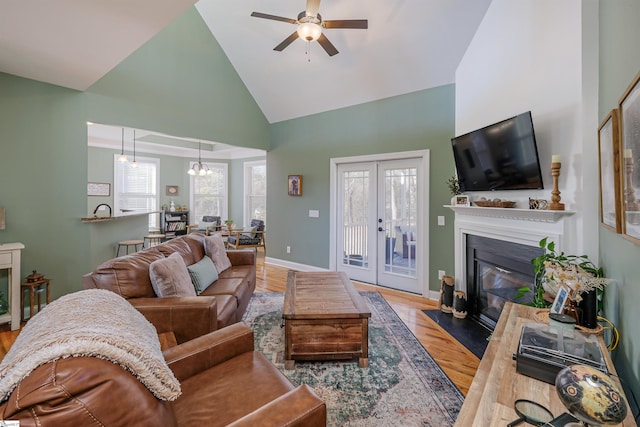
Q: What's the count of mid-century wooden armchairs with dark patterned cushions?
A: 2